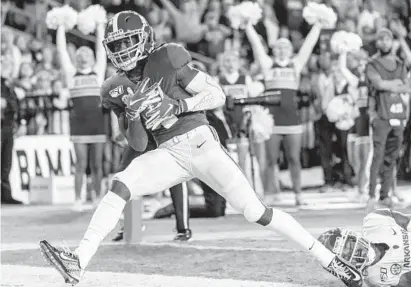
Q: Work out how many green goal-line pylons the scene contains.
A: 0